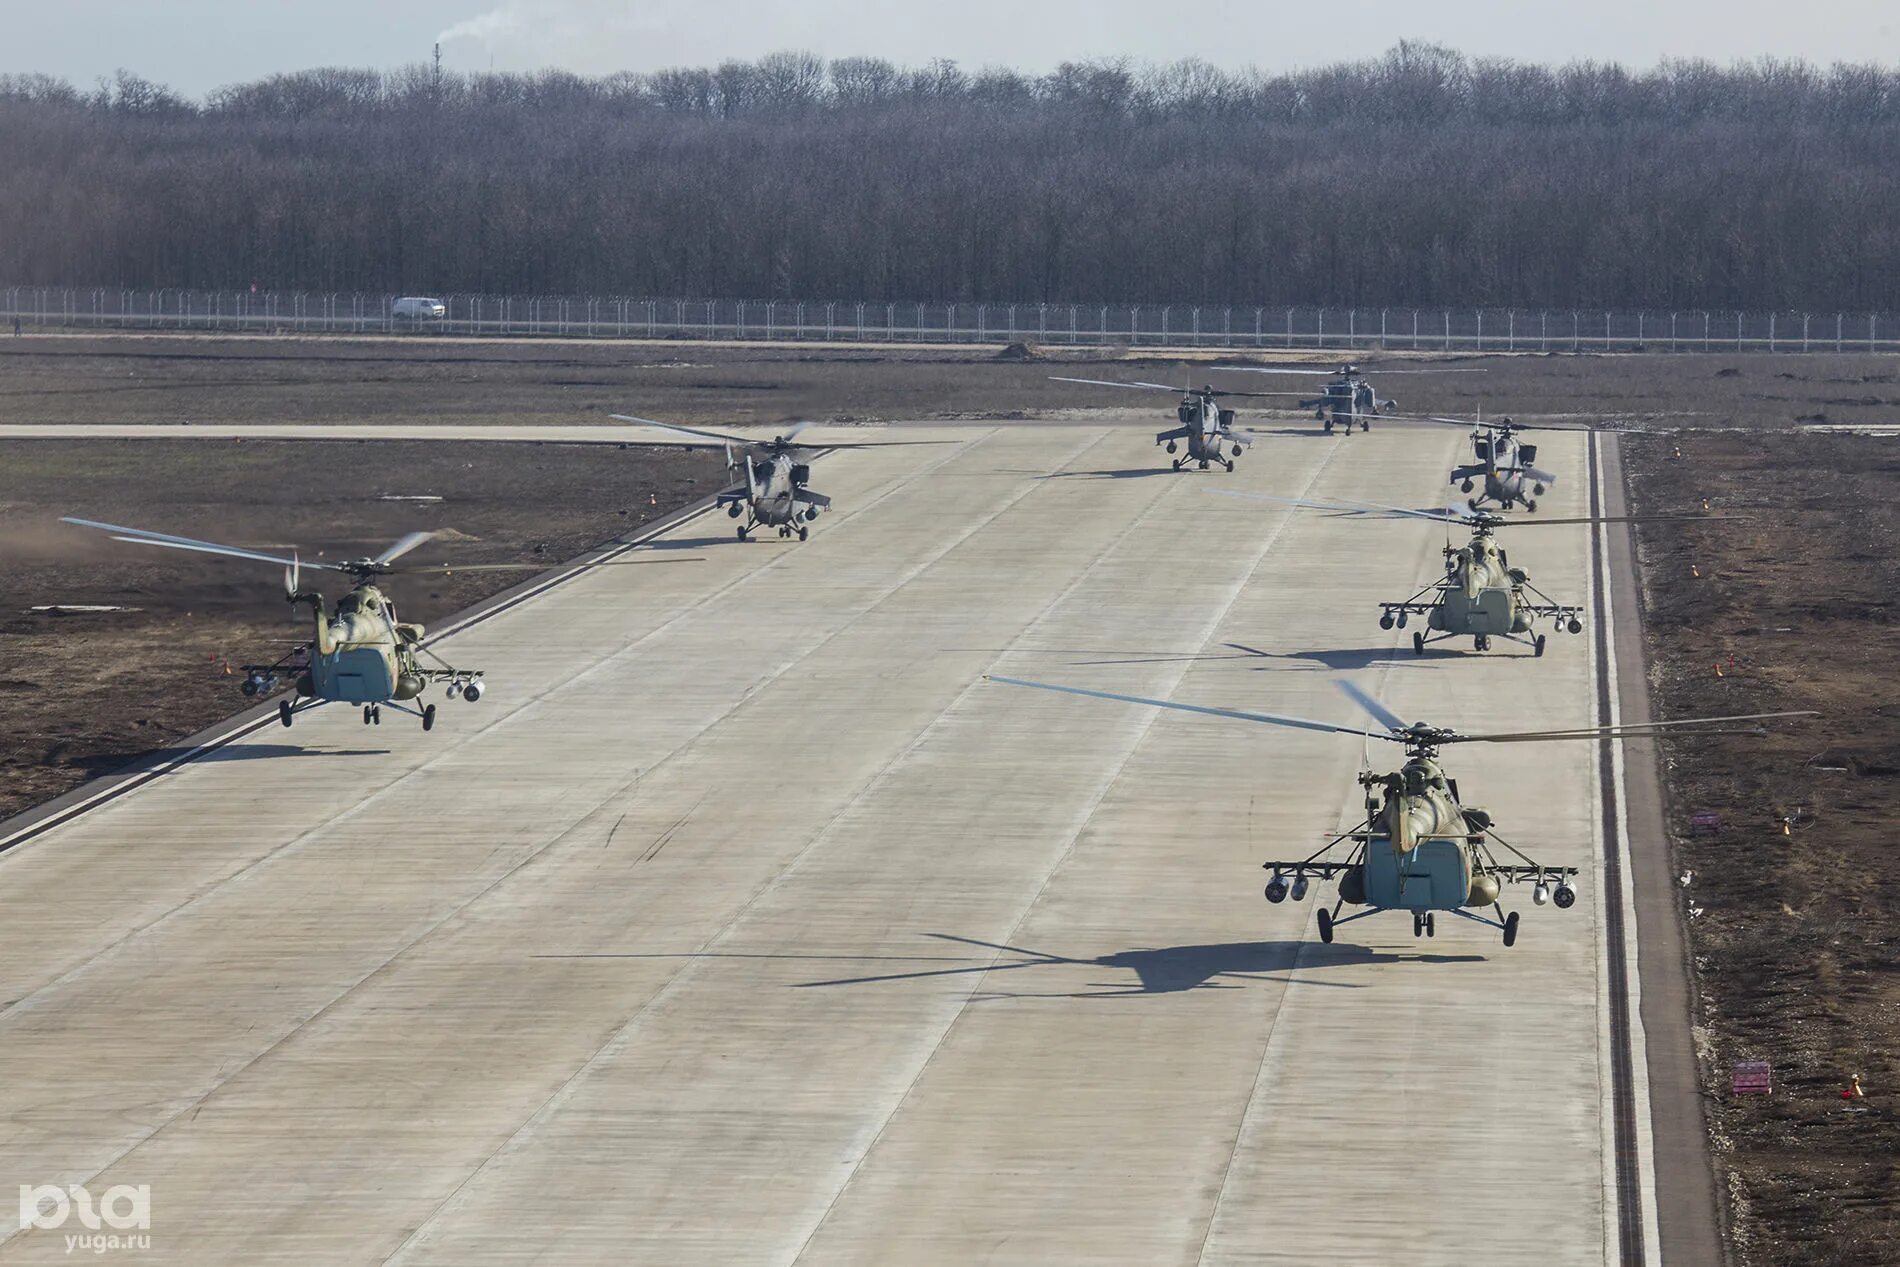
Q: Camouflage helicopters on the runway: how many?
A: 3